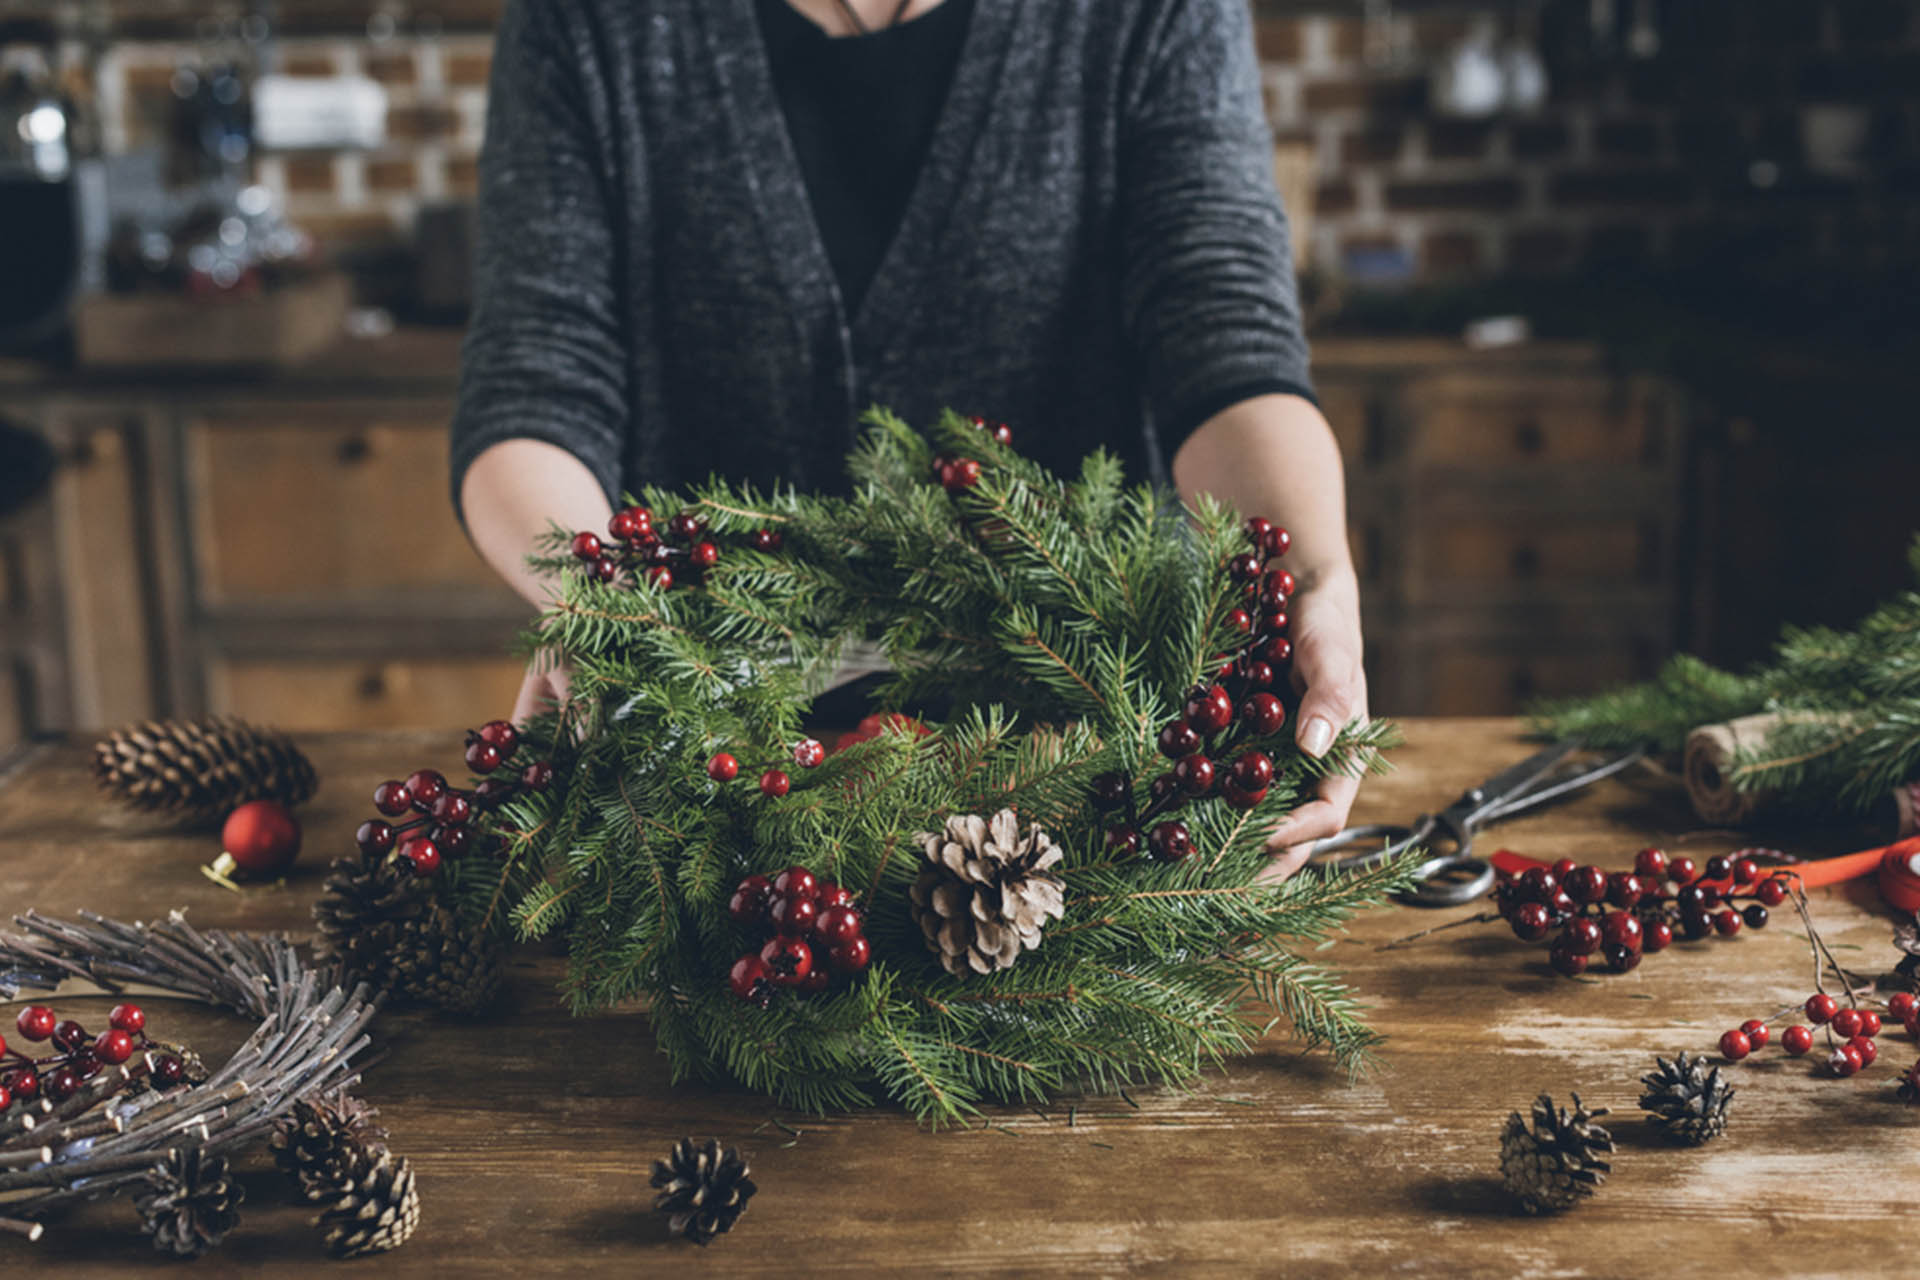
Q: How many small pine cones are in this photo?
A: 6